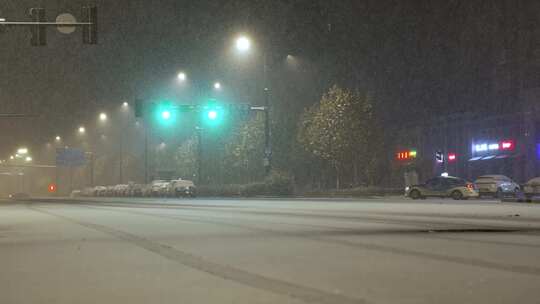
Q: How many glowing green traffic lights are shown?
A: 2